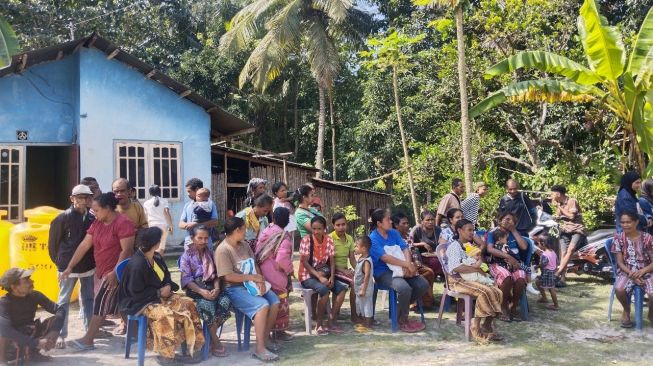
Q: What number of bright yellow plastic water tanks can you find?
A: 2